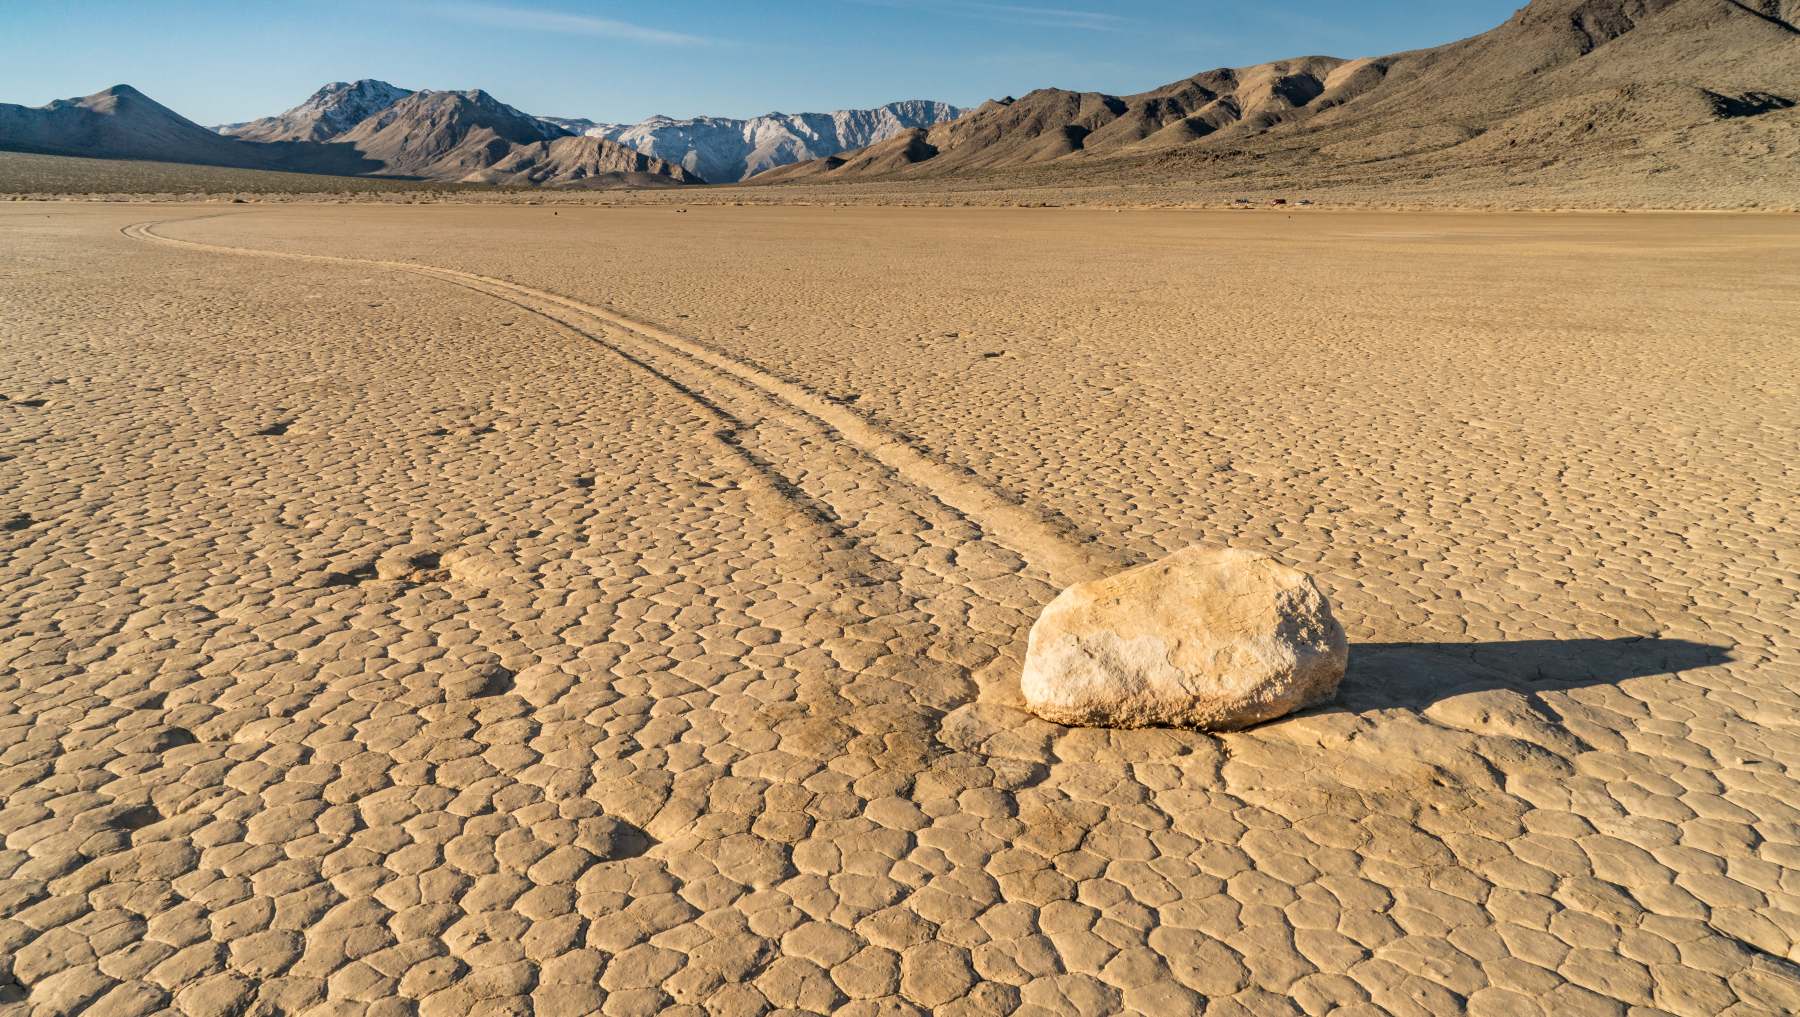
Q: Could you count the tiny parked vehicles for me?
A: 3